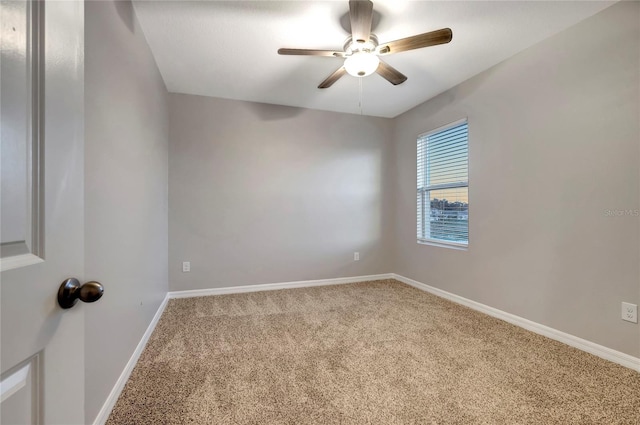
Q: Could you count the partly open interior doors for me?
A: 1